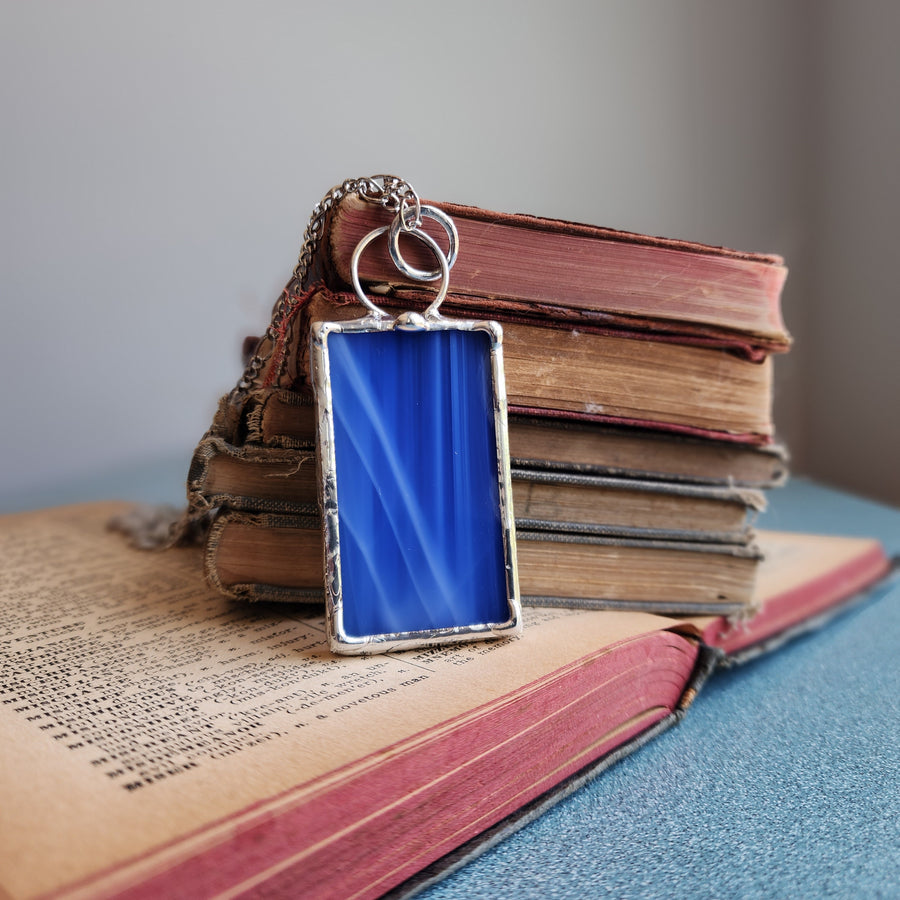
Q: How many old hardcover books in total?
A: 6